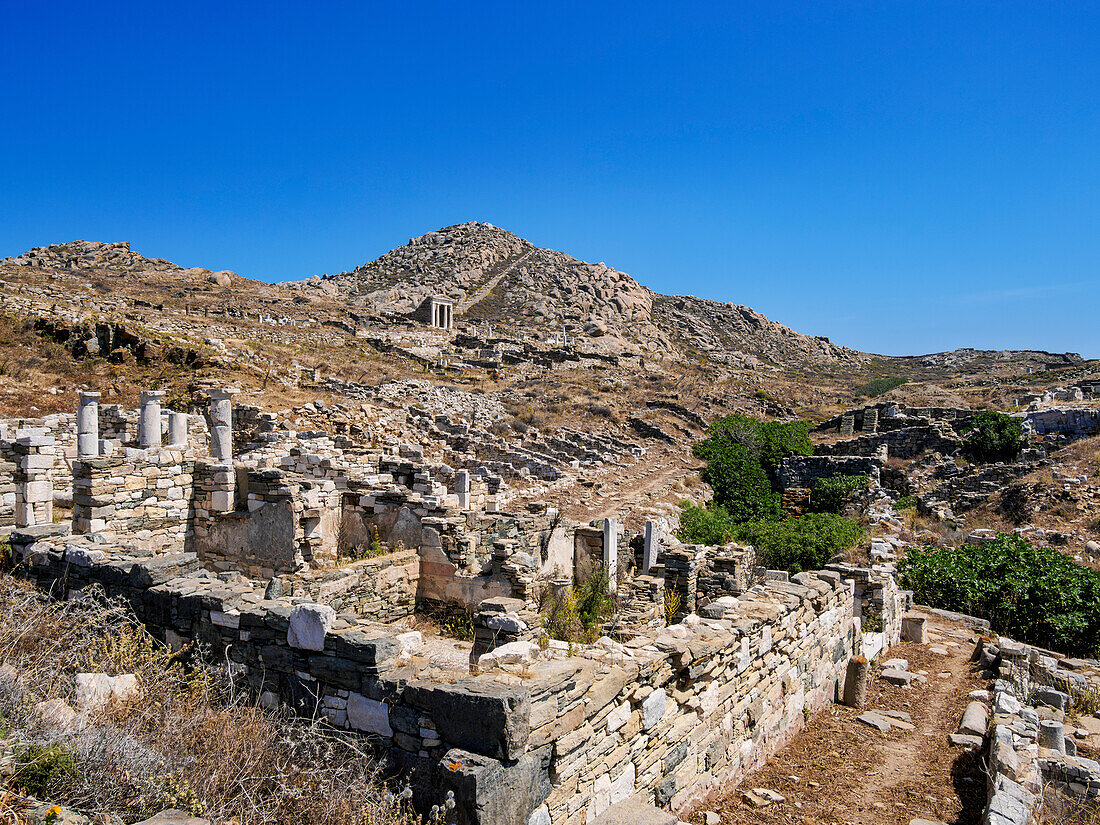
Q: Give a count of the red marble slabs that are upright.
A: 0